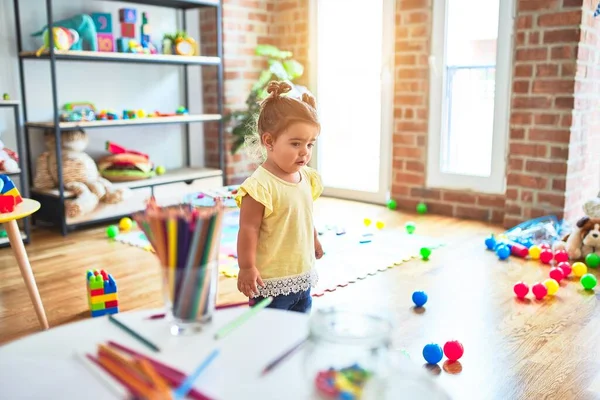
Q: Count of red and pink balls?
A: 8